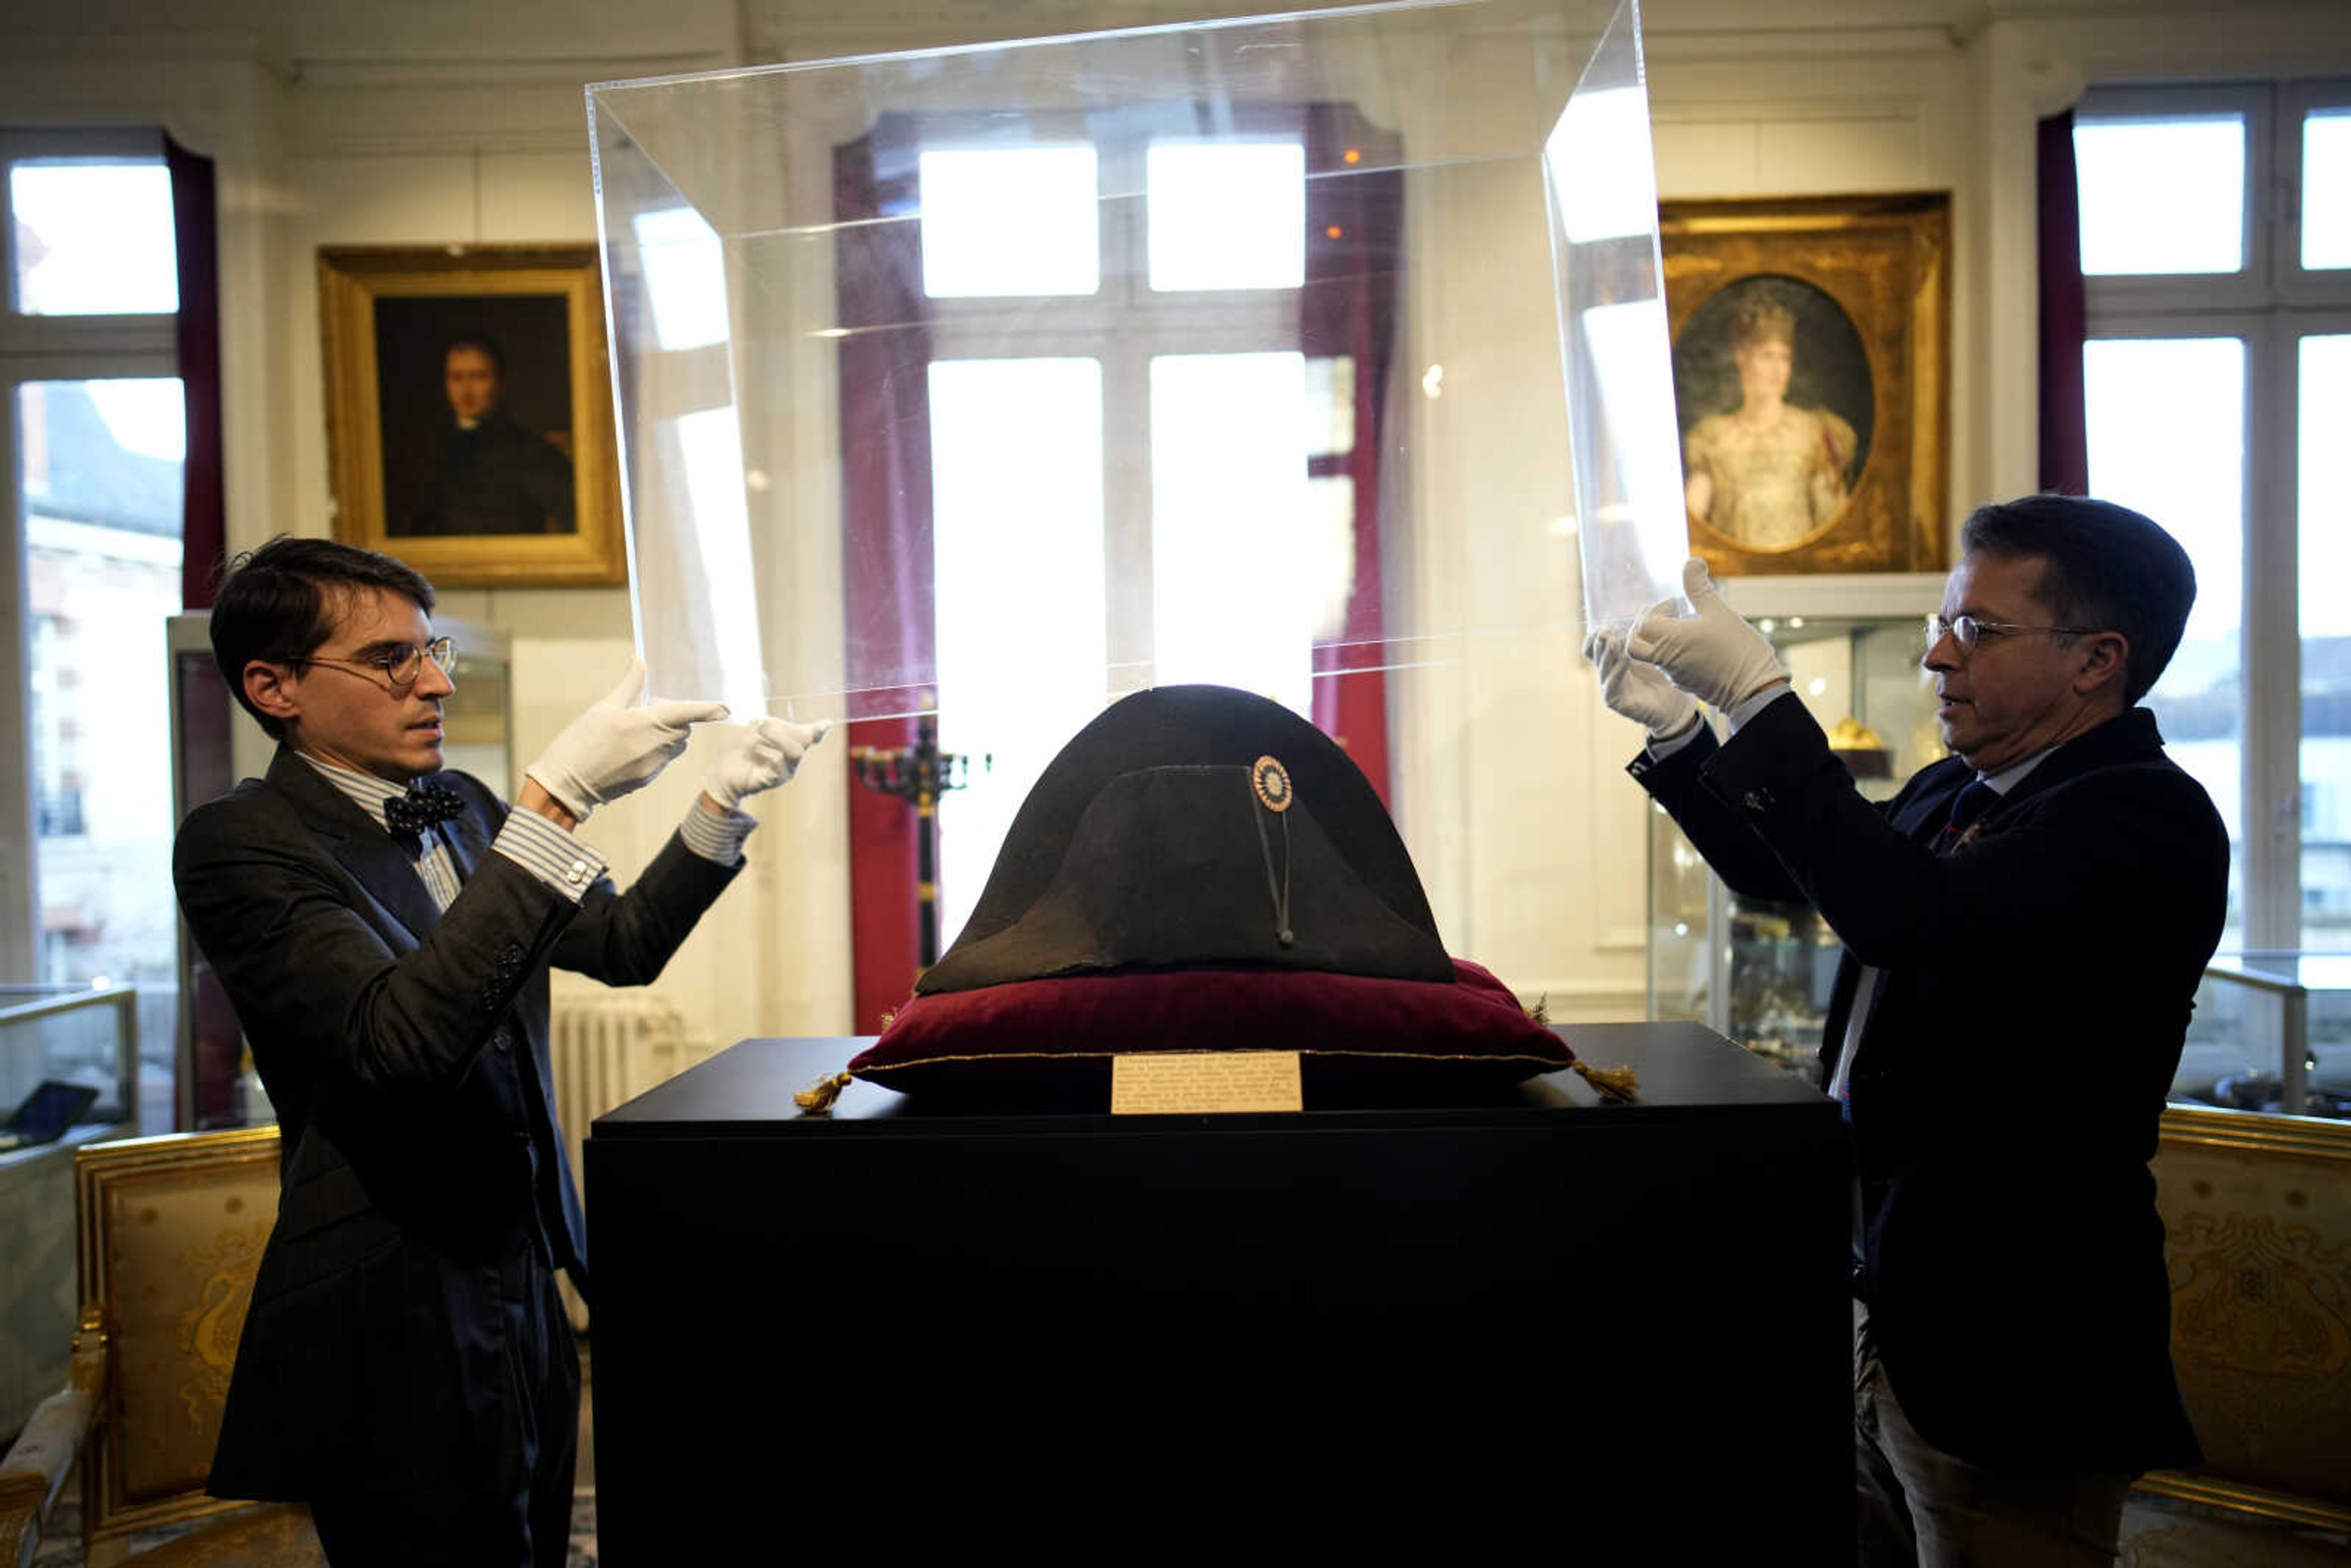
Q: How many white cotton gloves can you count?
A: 4